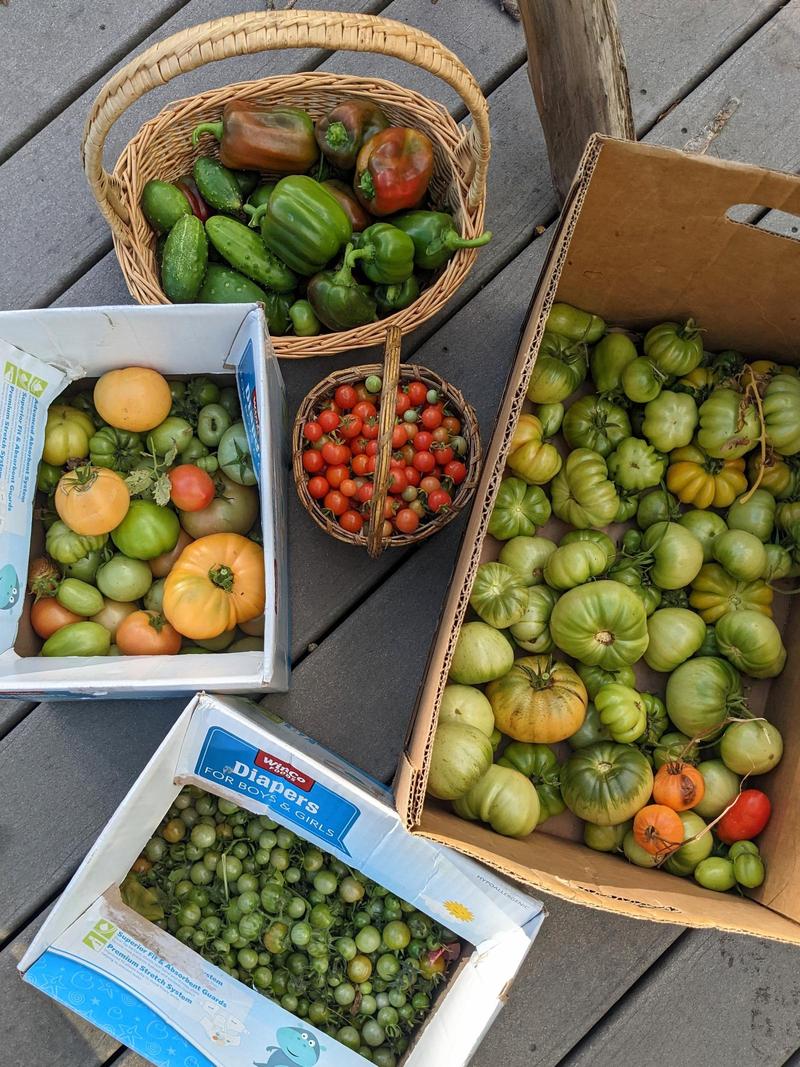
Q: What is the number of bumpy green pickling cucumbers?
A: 5